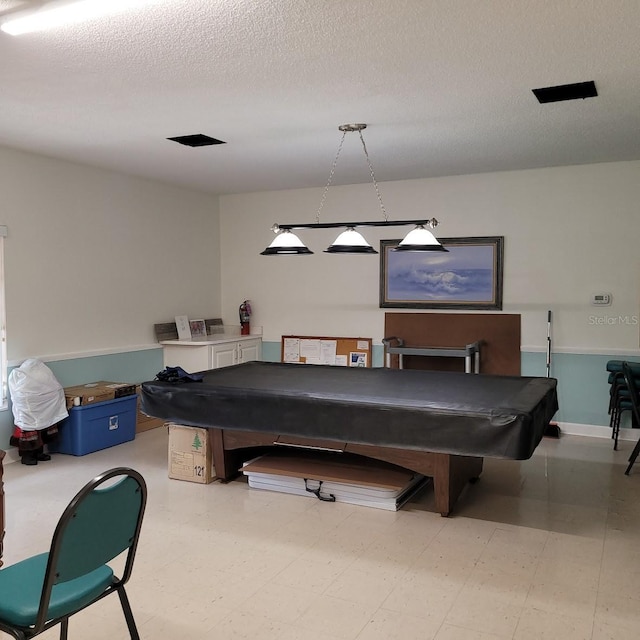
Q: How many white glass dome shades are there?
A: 3